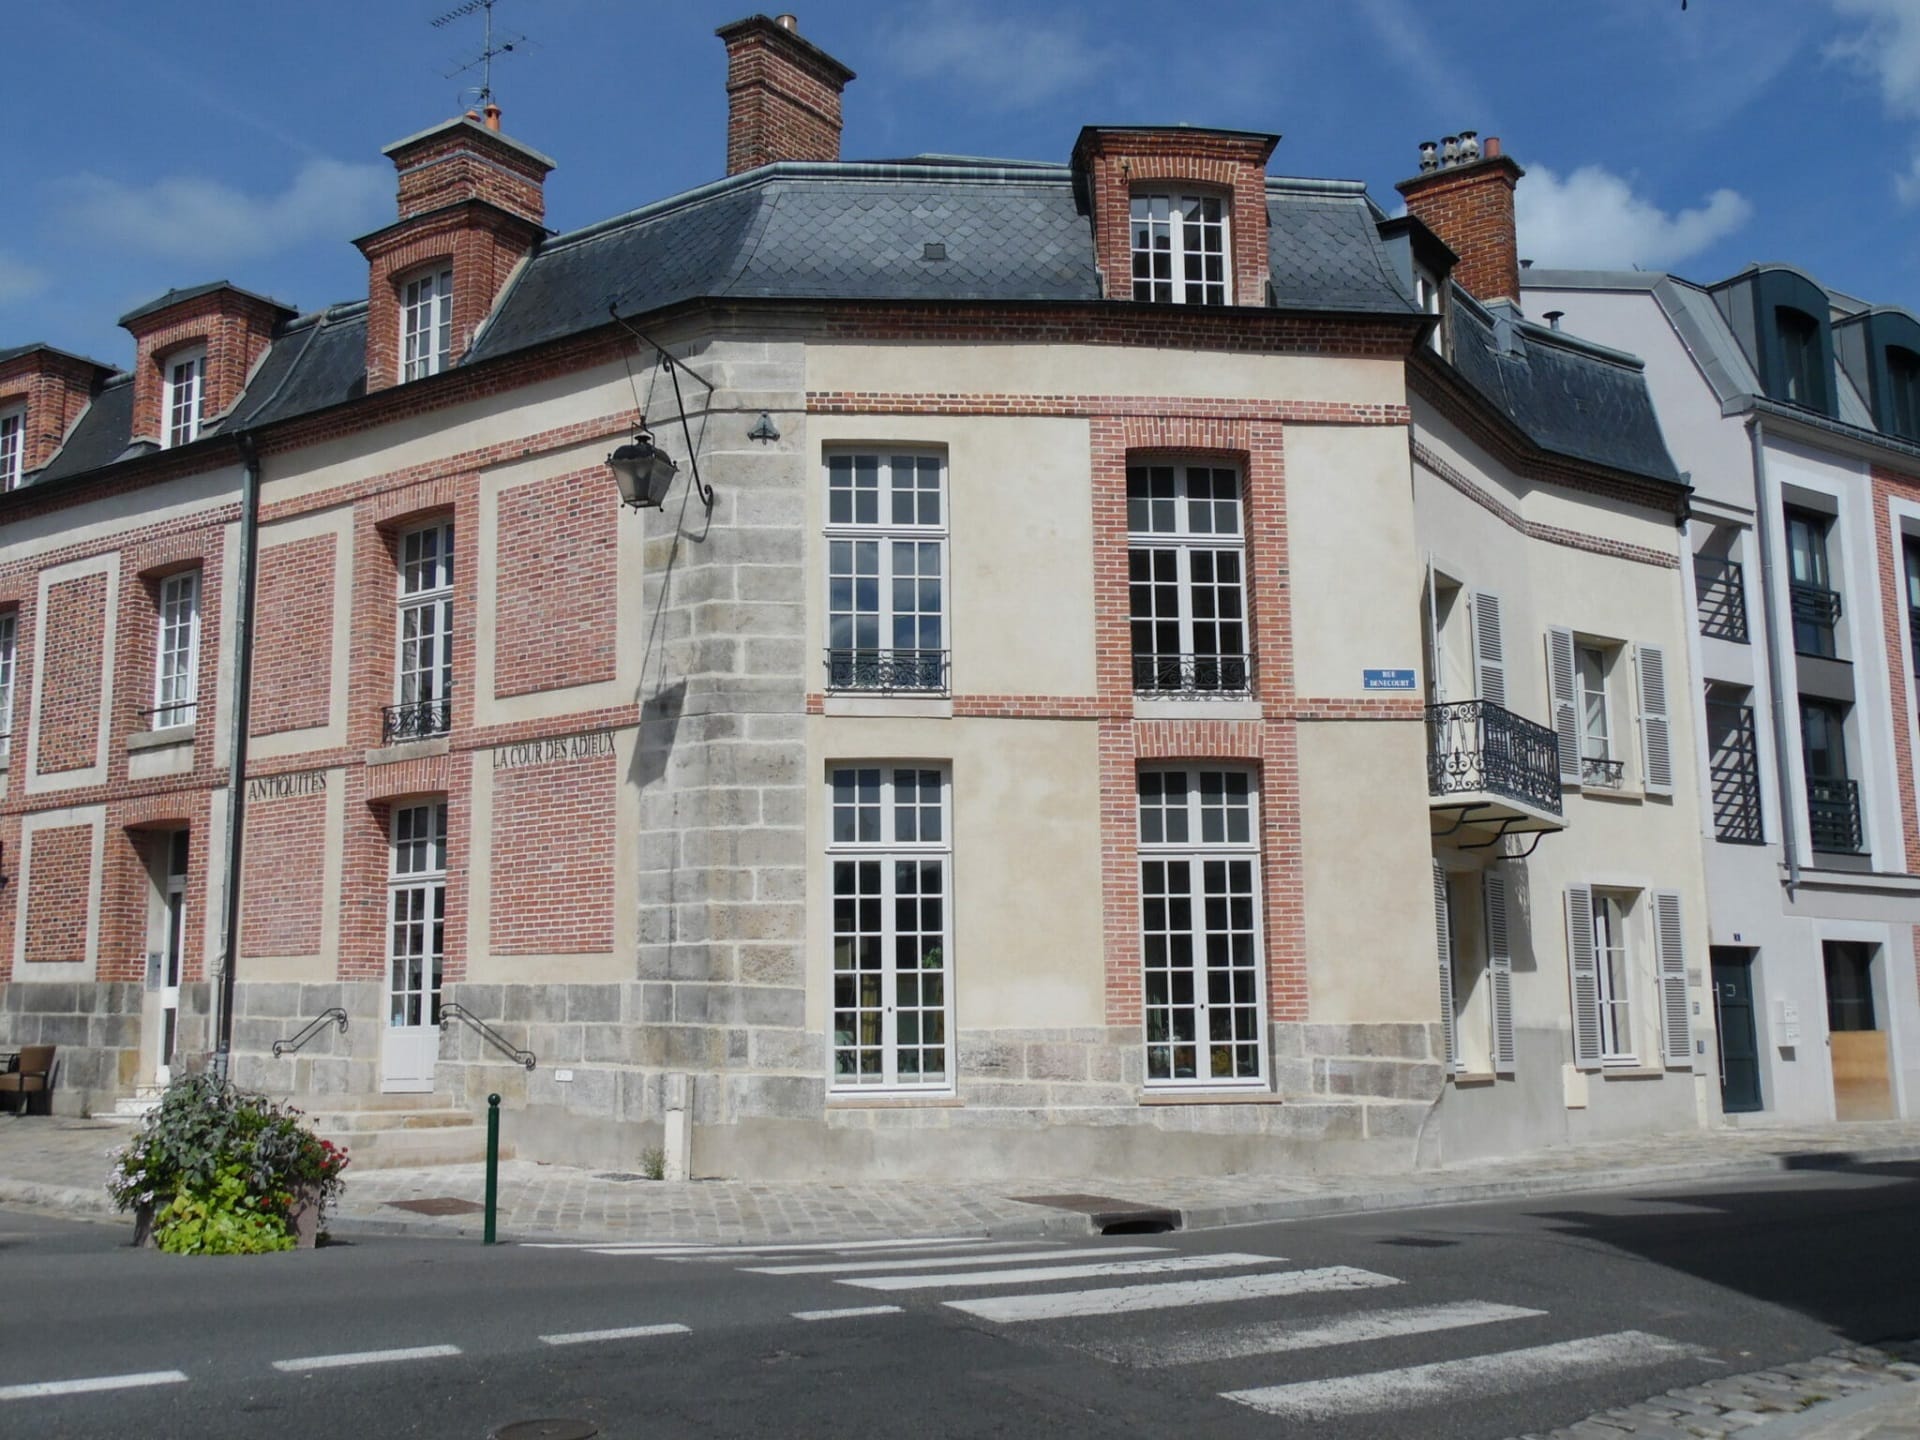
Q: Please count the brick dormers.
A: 4